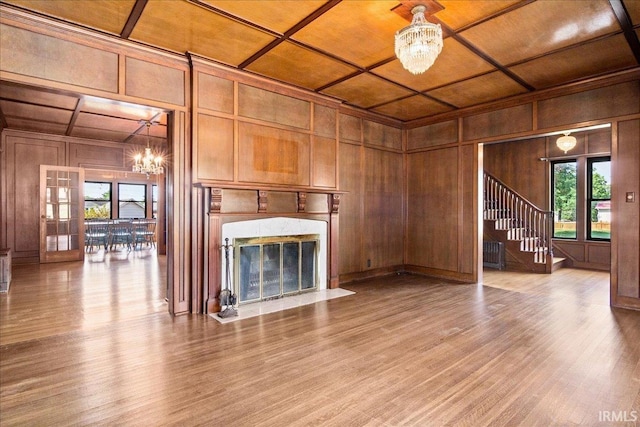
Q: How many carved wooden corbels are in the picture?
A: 4